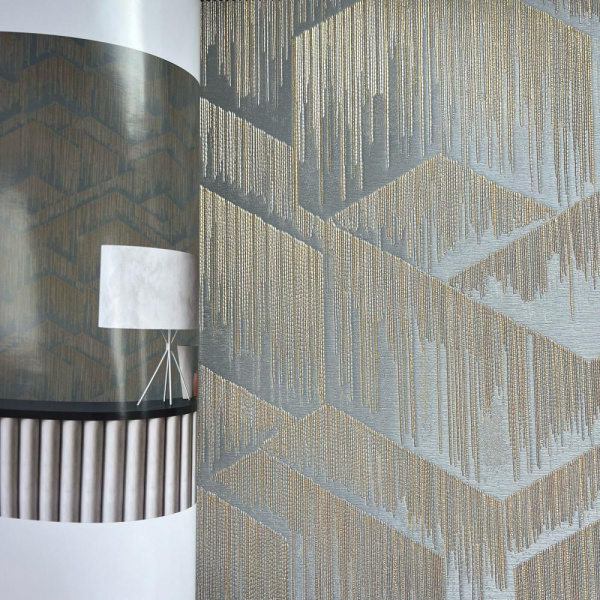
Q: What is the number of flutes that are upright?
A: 11